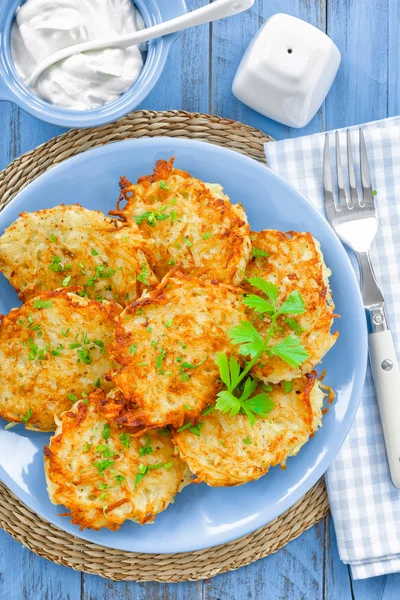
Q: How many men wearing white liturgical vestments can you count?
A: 0